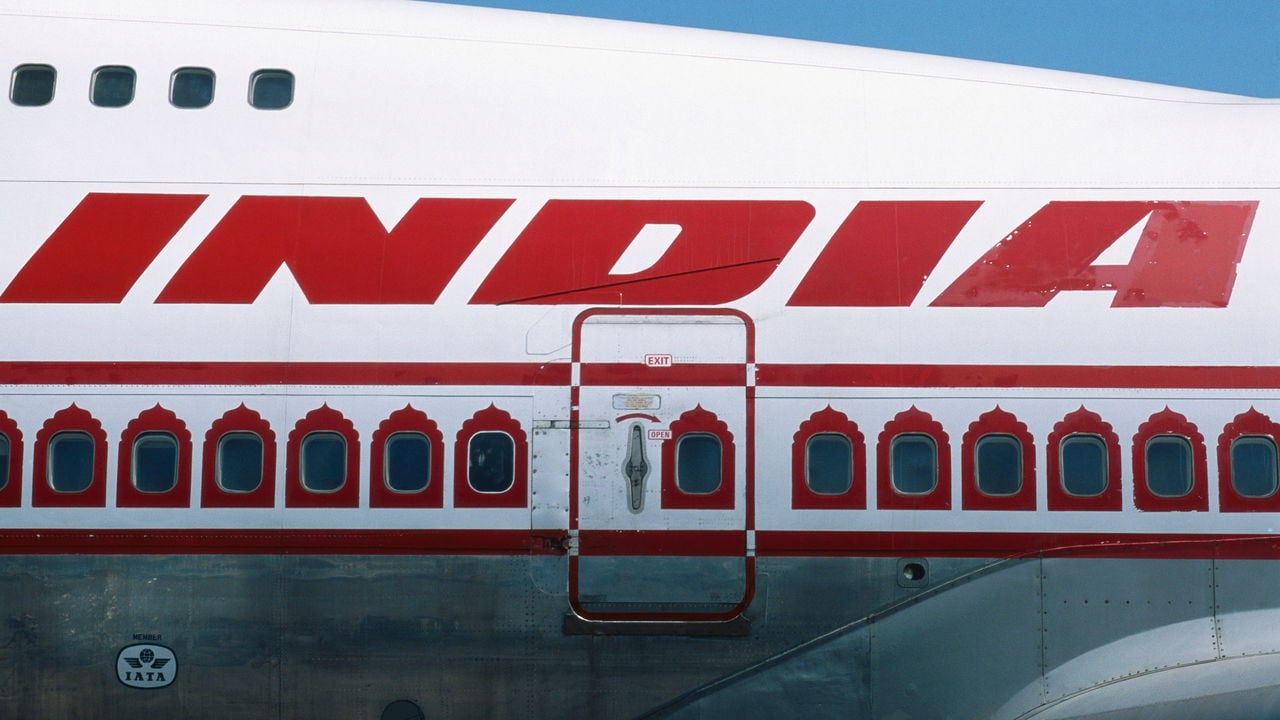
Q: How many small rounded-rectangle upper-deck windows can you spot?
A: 4